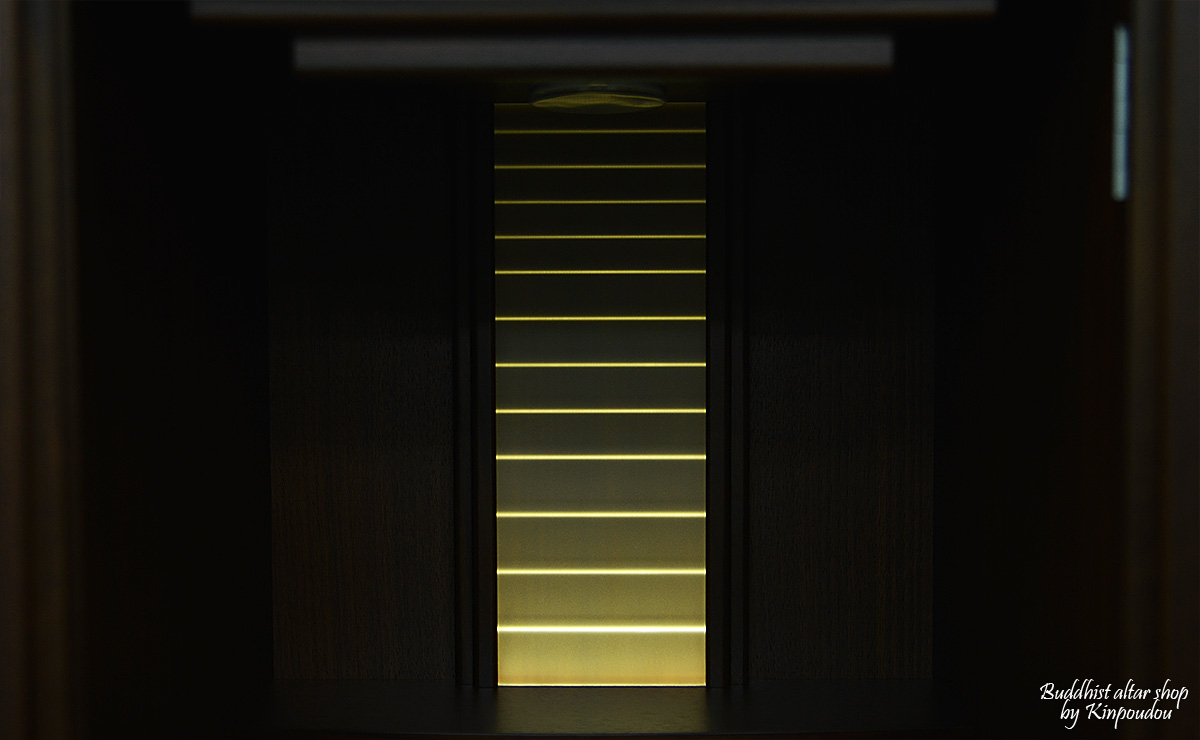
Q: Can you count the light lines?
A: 12